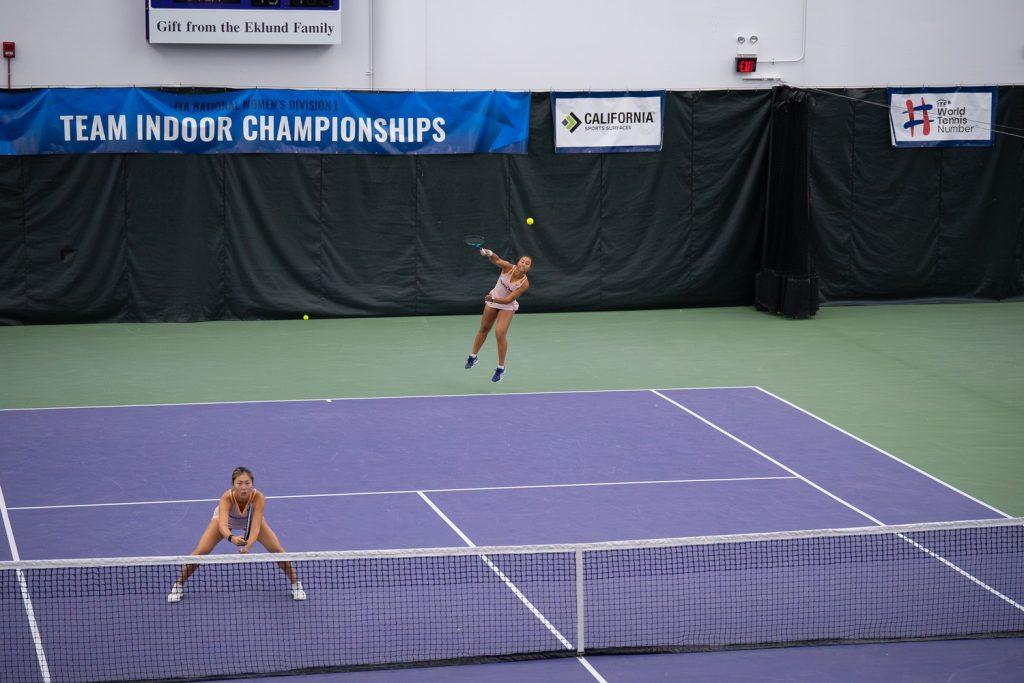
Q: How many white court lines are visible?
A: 6